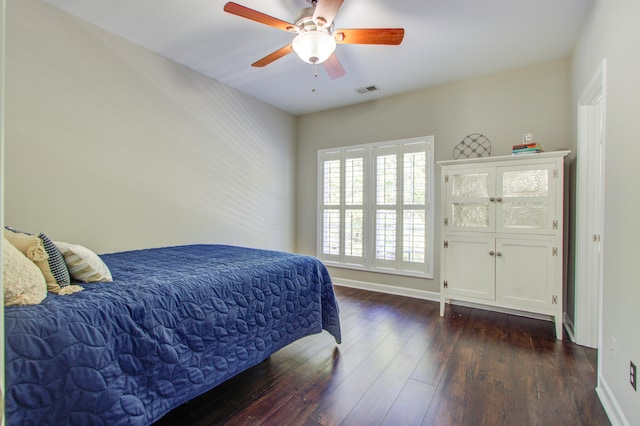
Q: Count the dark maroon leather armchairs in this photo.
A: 0